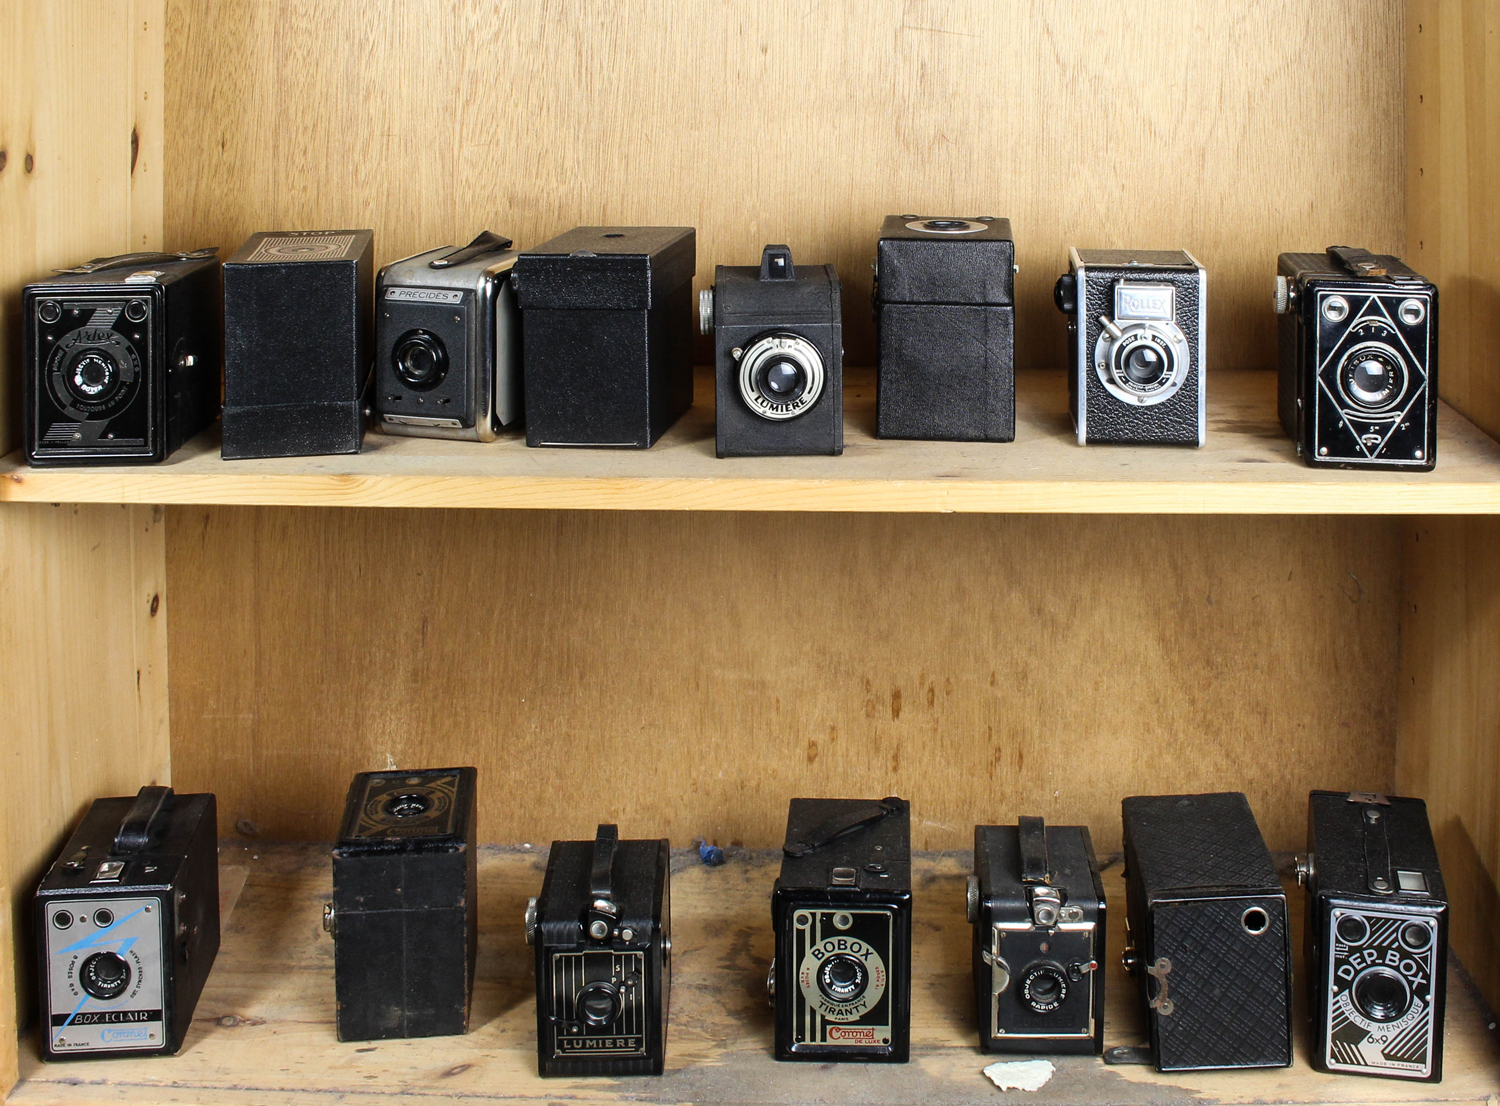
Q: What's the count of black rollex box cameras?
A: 1